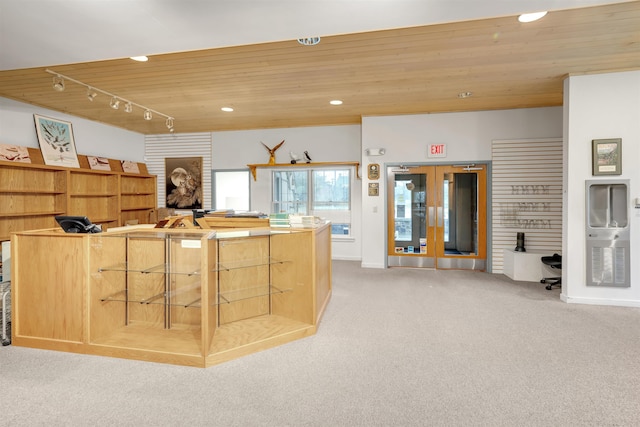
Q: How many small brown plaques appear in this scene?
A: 2